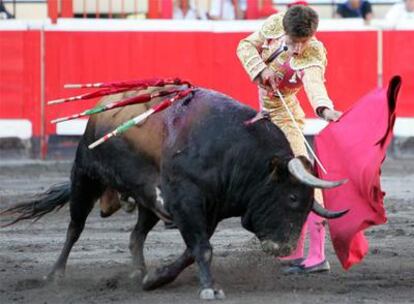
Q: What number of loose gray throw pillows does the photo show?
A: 0